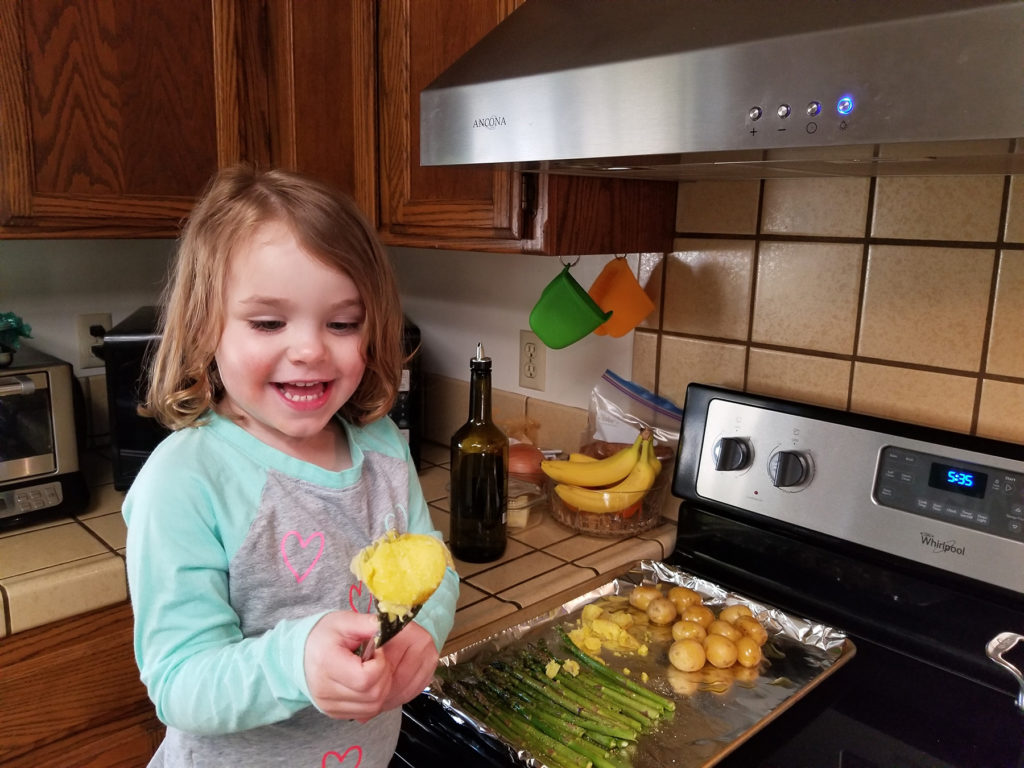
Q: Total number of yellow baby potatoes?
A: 11